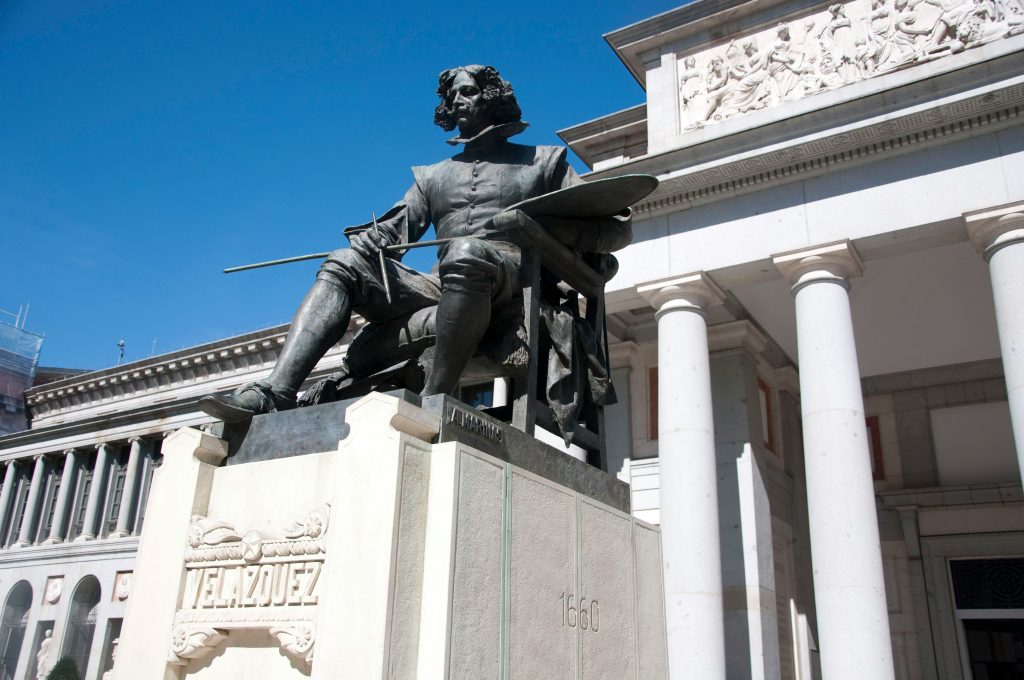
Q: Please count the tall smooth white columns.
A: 3